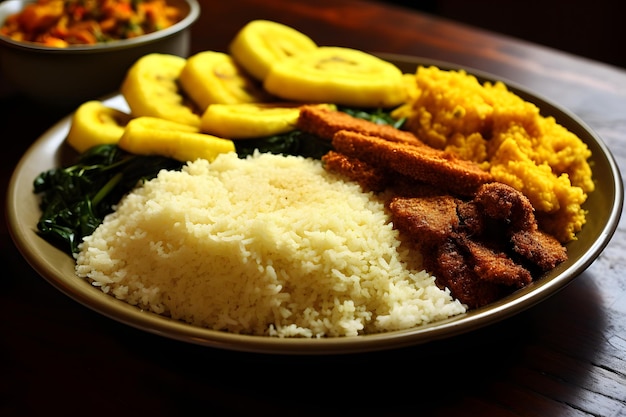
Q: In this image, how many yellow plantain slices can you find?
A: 7